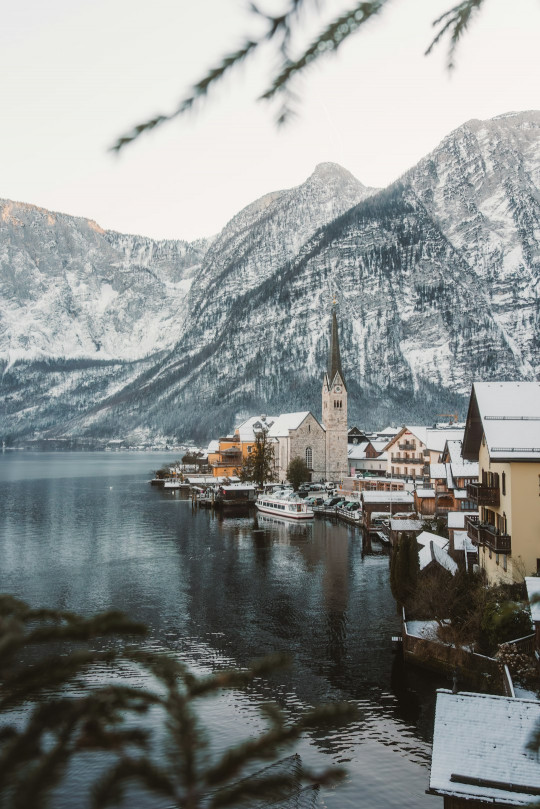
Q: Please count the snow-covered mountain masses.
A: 3